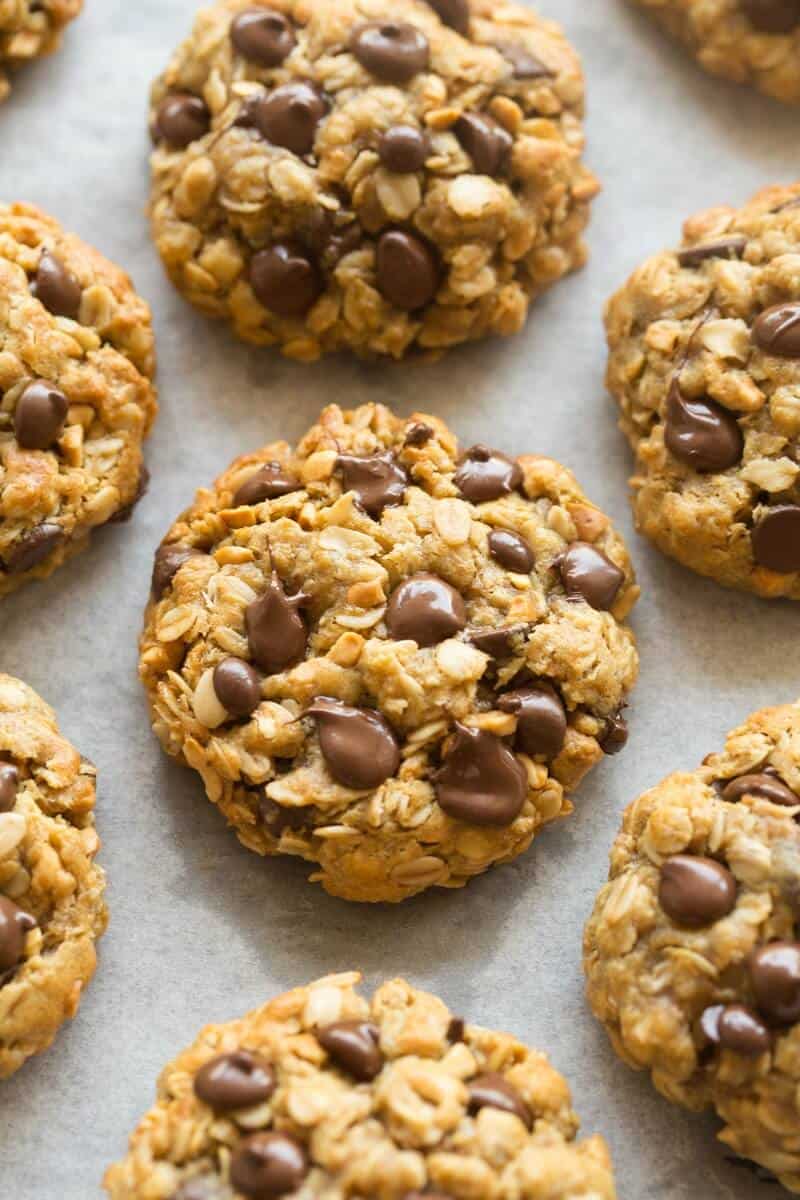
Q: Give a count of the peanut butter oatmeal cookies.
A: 9